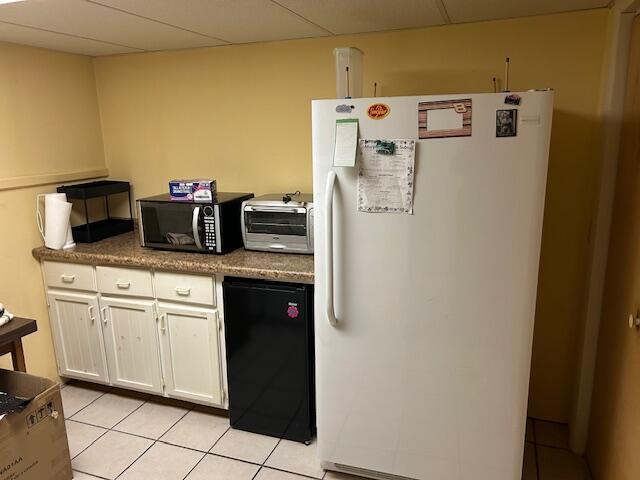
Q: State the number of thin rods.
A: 4